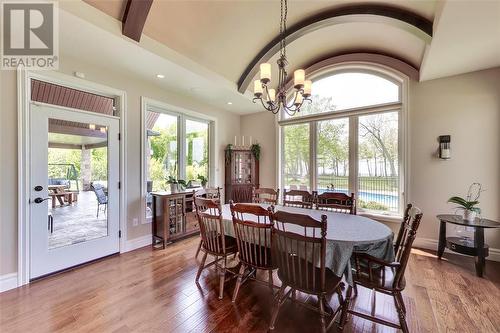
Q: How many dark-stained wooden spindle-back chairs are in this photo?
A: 8